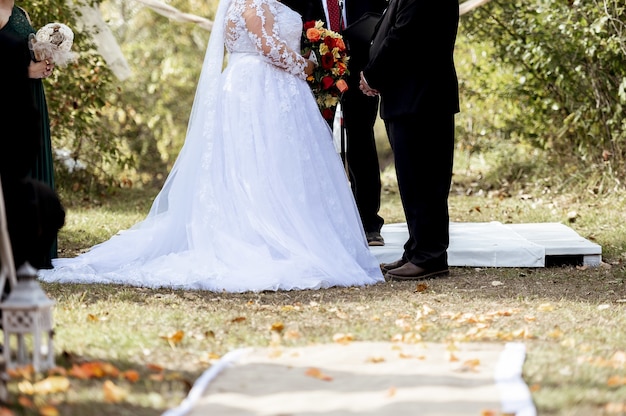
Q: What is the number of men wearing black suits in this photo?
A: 2